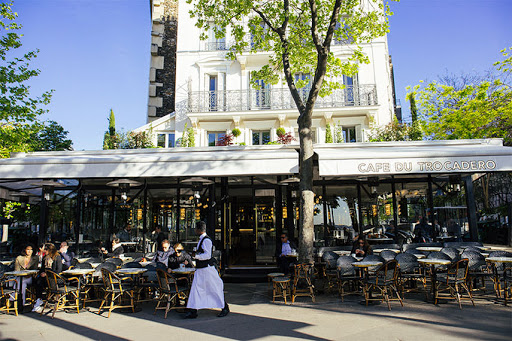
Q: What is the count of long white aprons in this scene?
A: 1